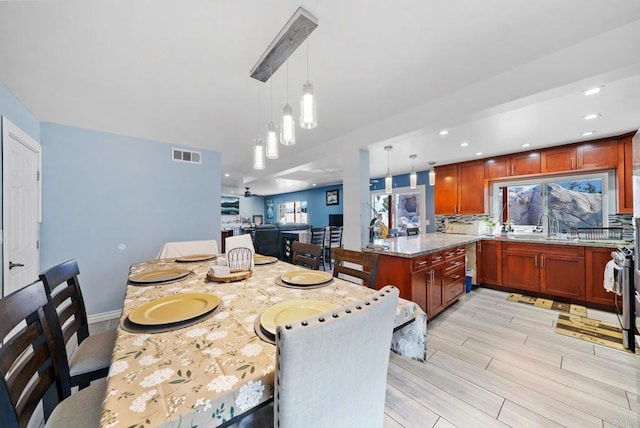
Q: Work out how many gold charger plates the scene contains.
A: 6